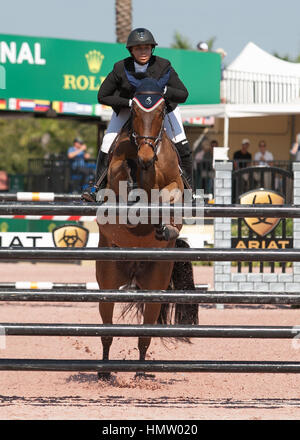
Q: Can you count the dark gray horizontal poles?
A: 5